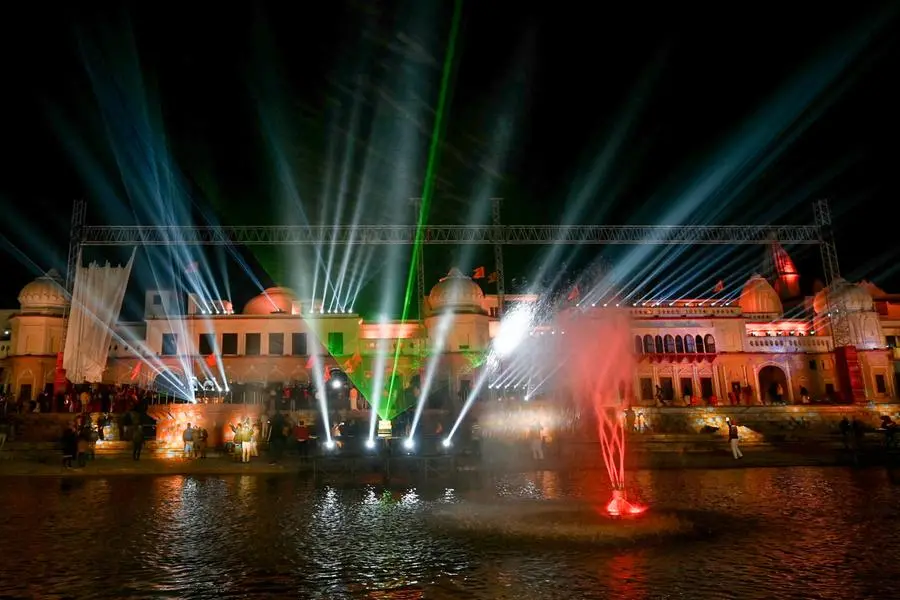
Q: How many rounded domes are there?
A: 5